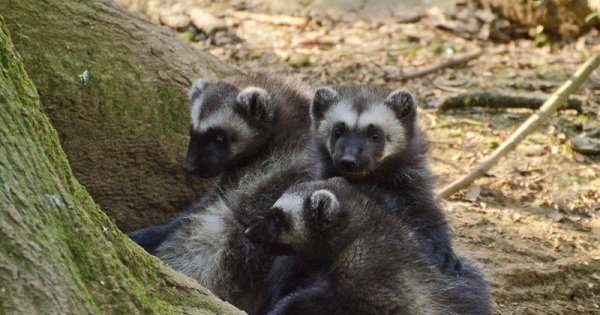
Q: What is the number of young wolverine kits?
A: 3